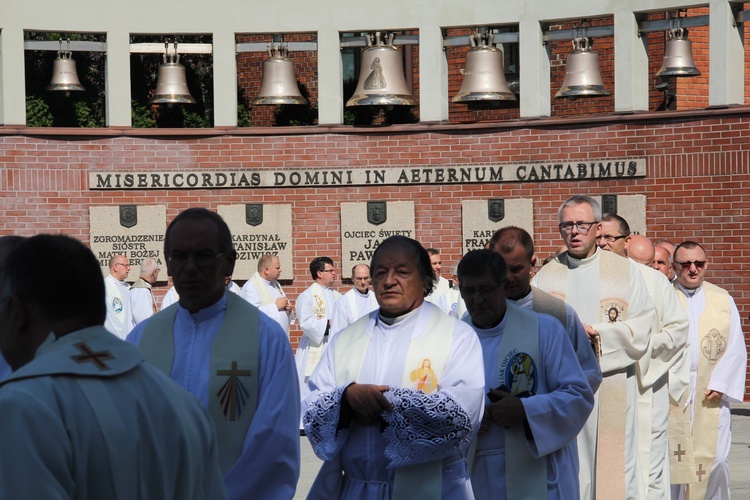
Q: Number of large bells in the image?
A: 7